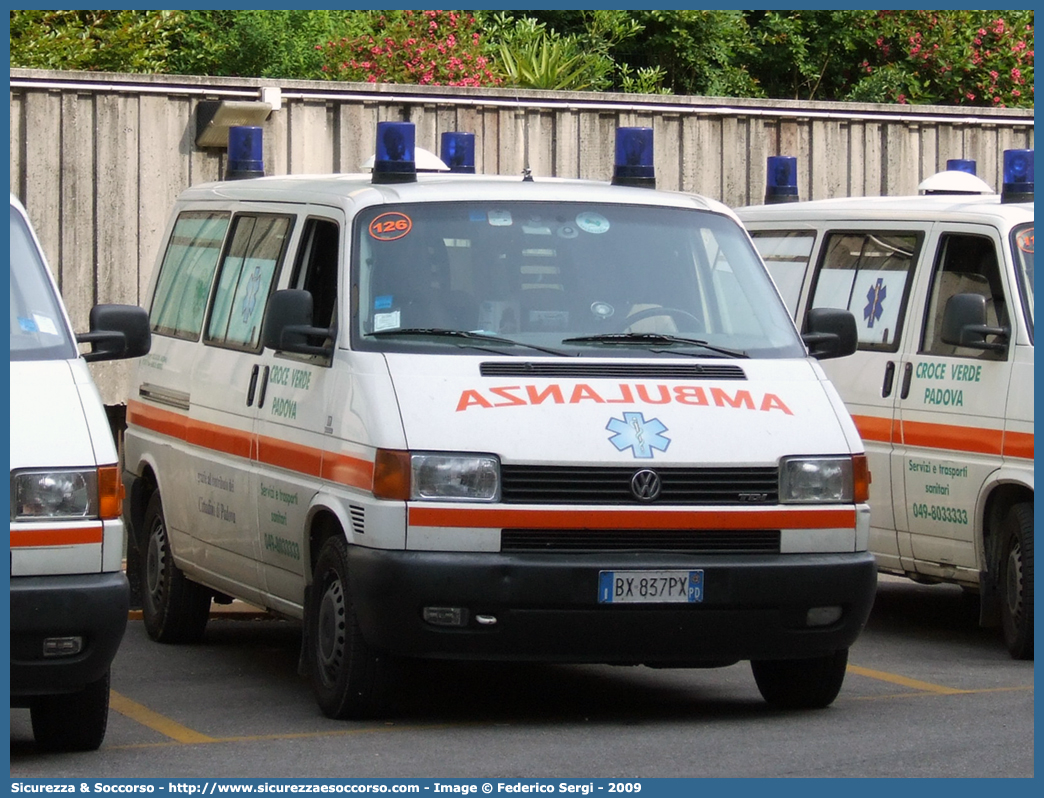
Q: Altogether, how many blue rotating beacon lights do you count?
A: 7